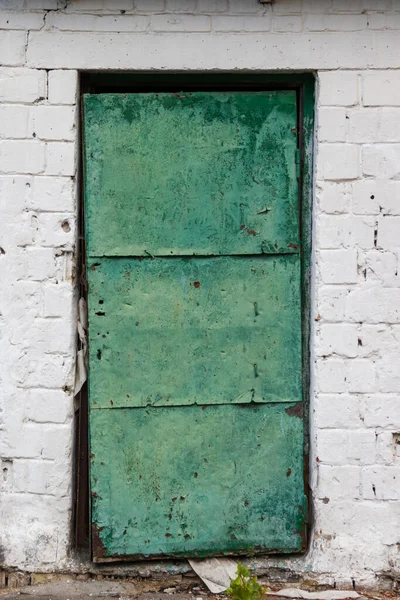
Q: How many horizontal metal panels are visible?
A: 3